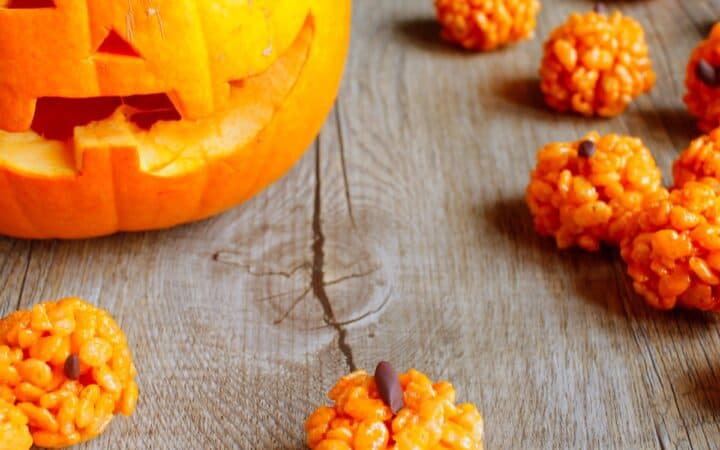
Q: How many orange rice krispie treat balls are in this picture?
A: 9